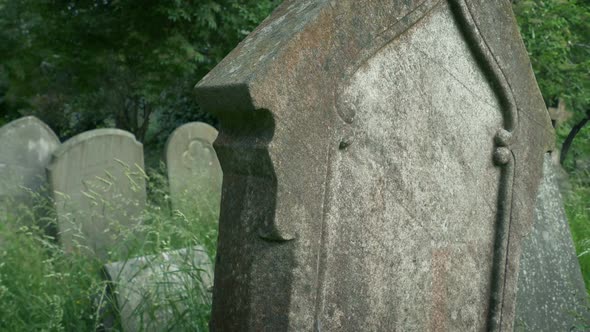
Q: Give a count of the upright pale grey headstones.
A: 3